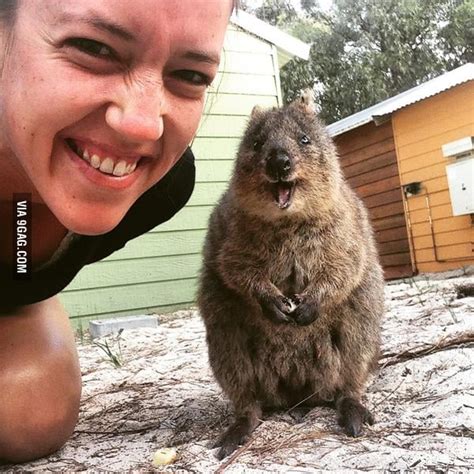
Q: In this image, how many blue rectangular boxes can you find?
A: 1